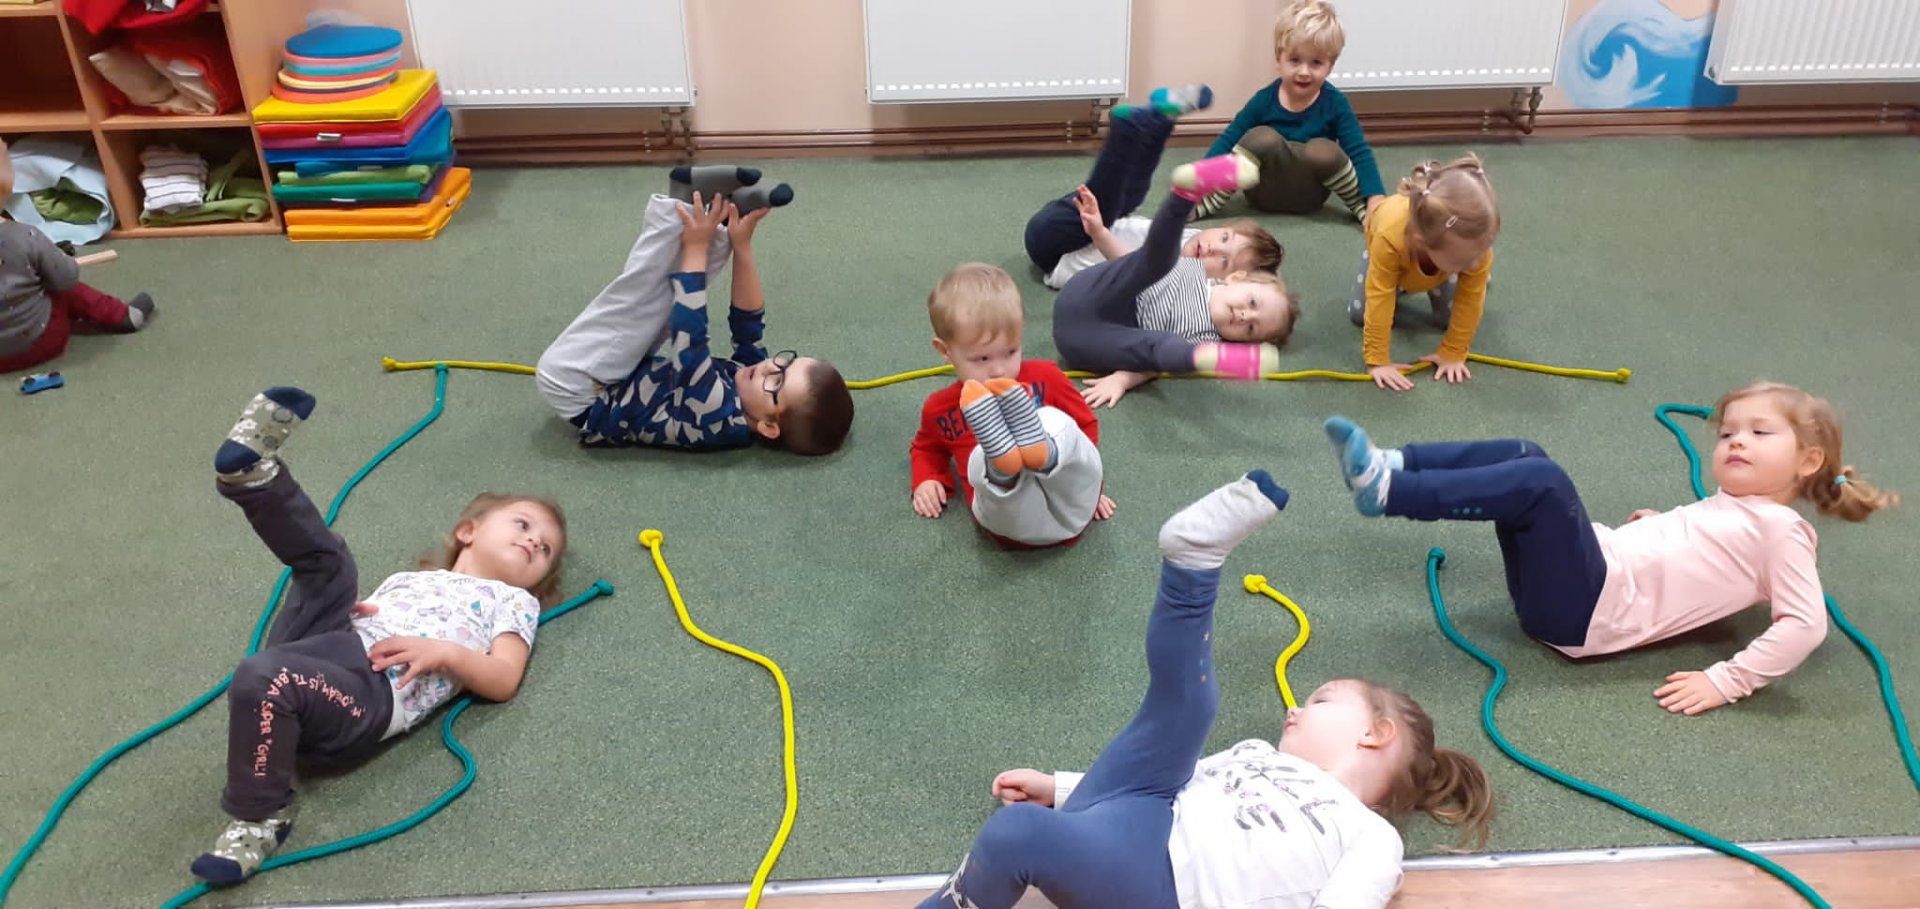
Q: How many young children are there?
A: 10